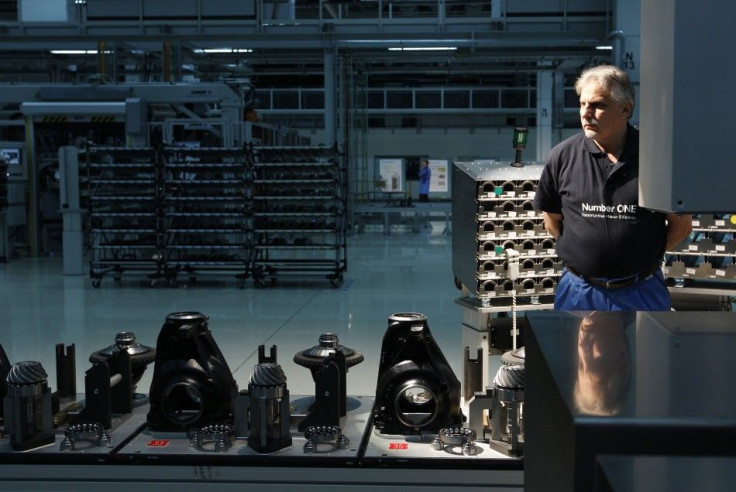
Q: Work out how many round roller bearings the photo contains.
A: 4